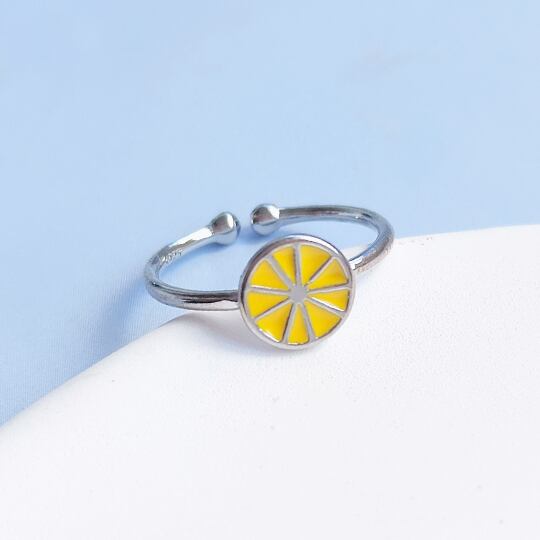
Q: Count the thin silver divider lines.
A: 9